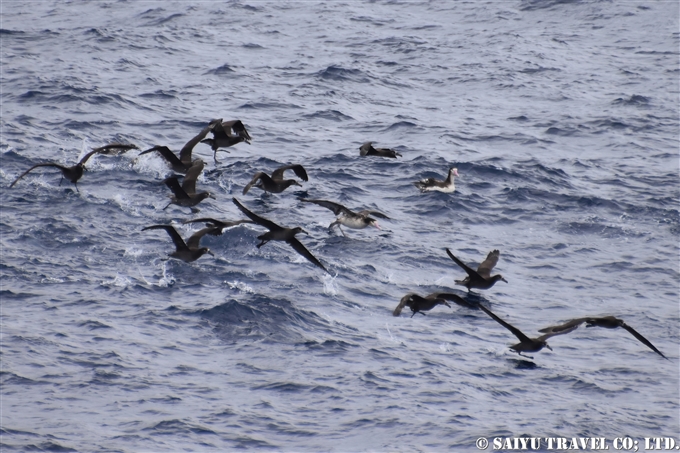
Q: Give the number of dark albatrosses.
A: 13